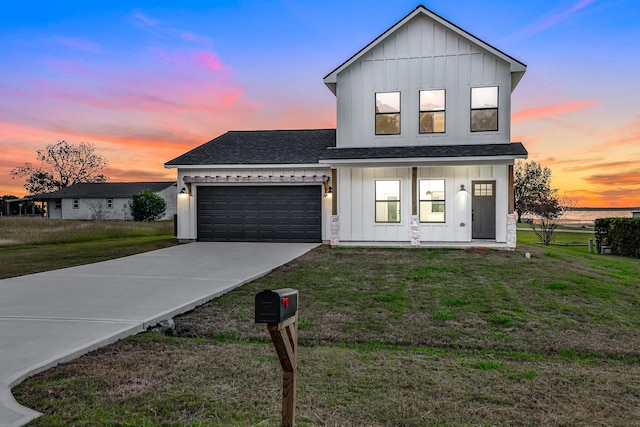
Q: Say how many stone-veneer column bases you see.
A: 3